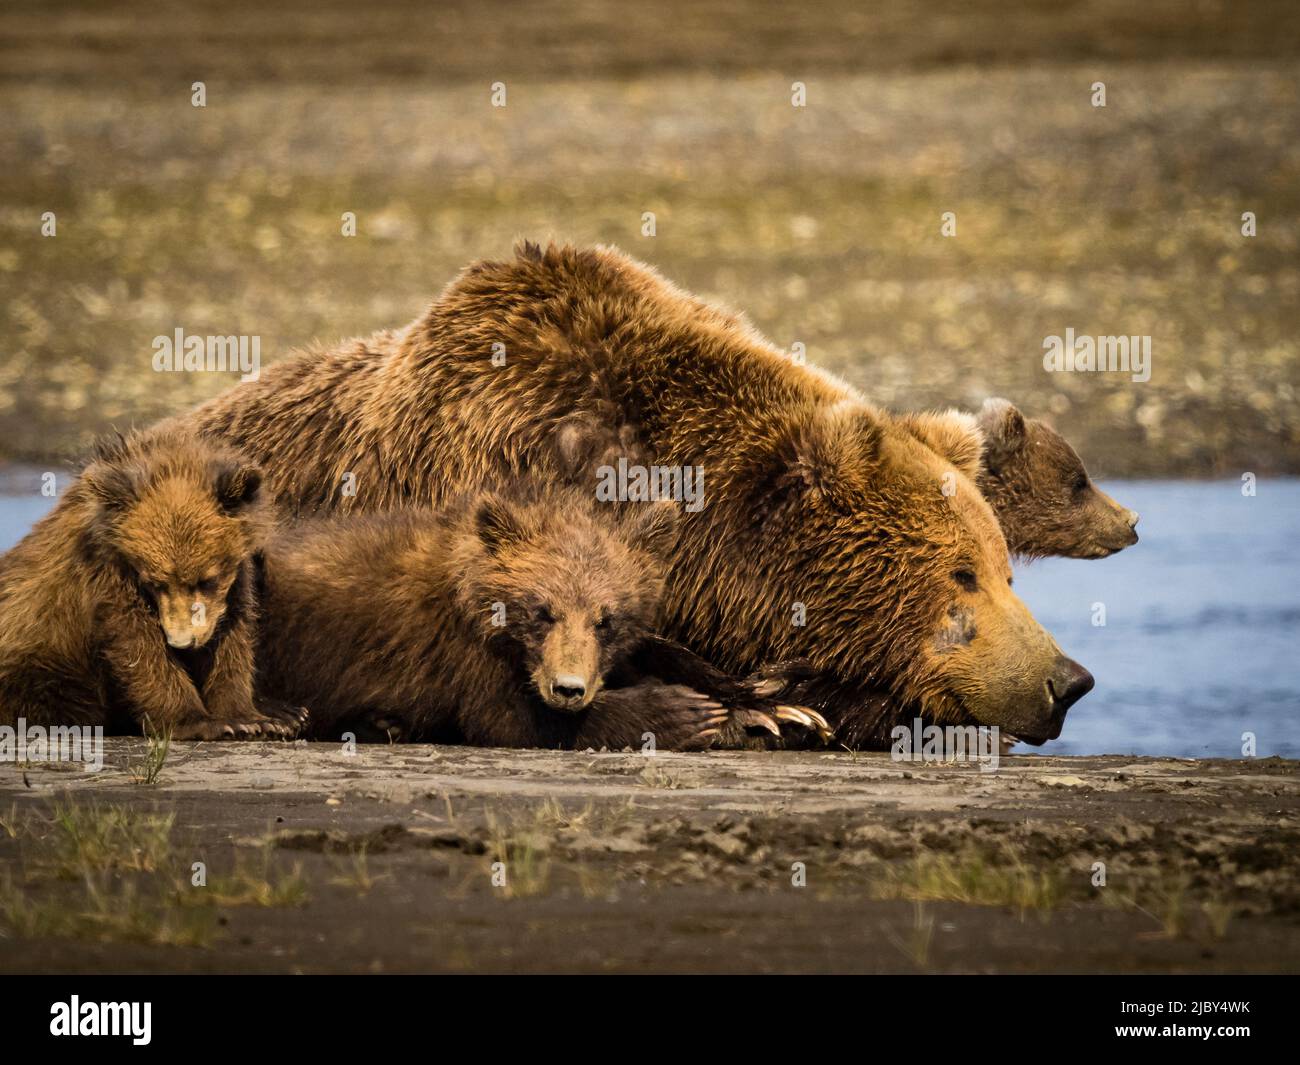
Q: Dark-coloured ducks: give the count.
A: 0